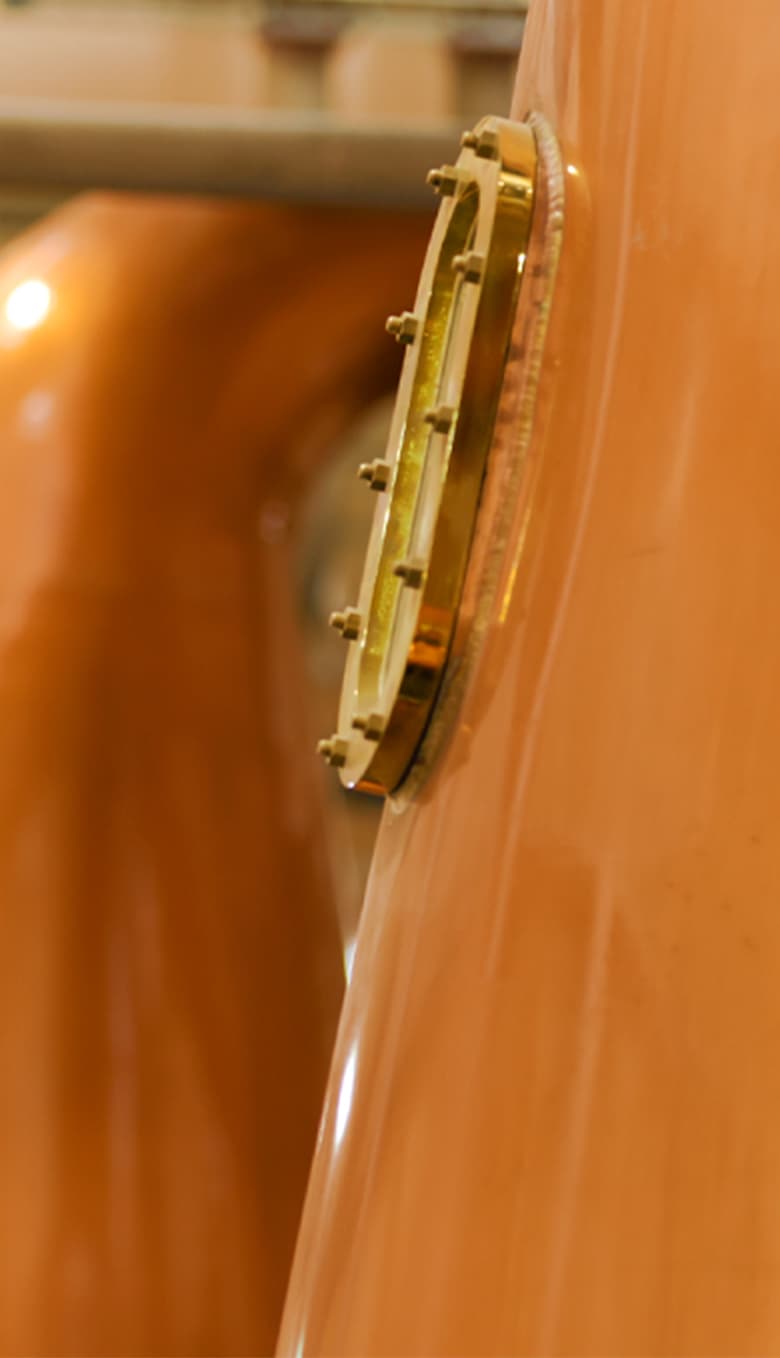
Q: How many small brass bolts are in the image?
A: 10